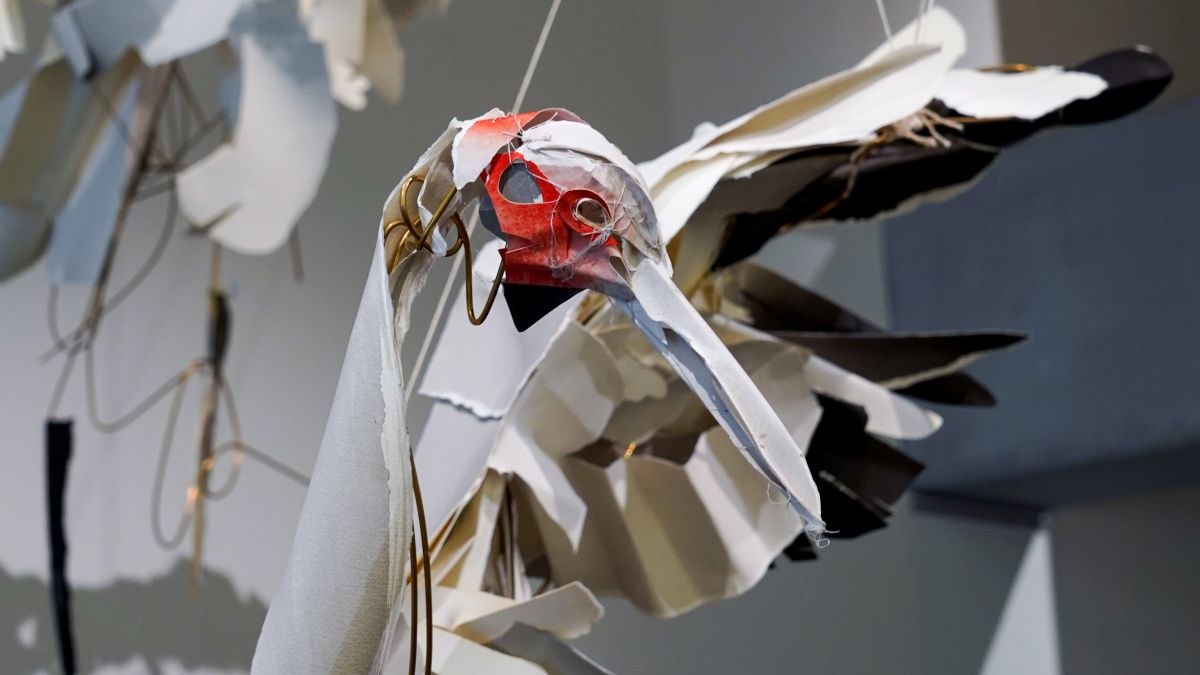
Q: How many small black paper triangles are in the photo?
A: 1